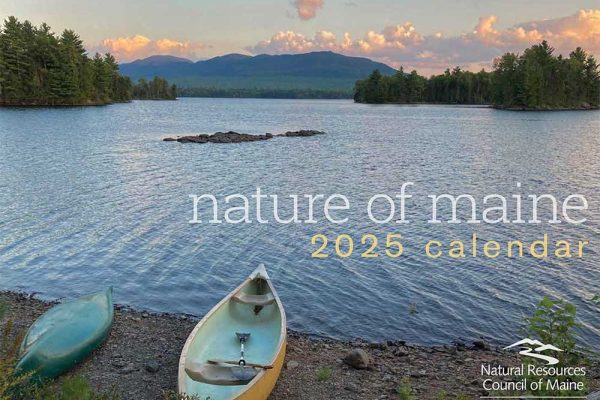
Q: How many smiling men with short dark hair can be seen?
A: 0